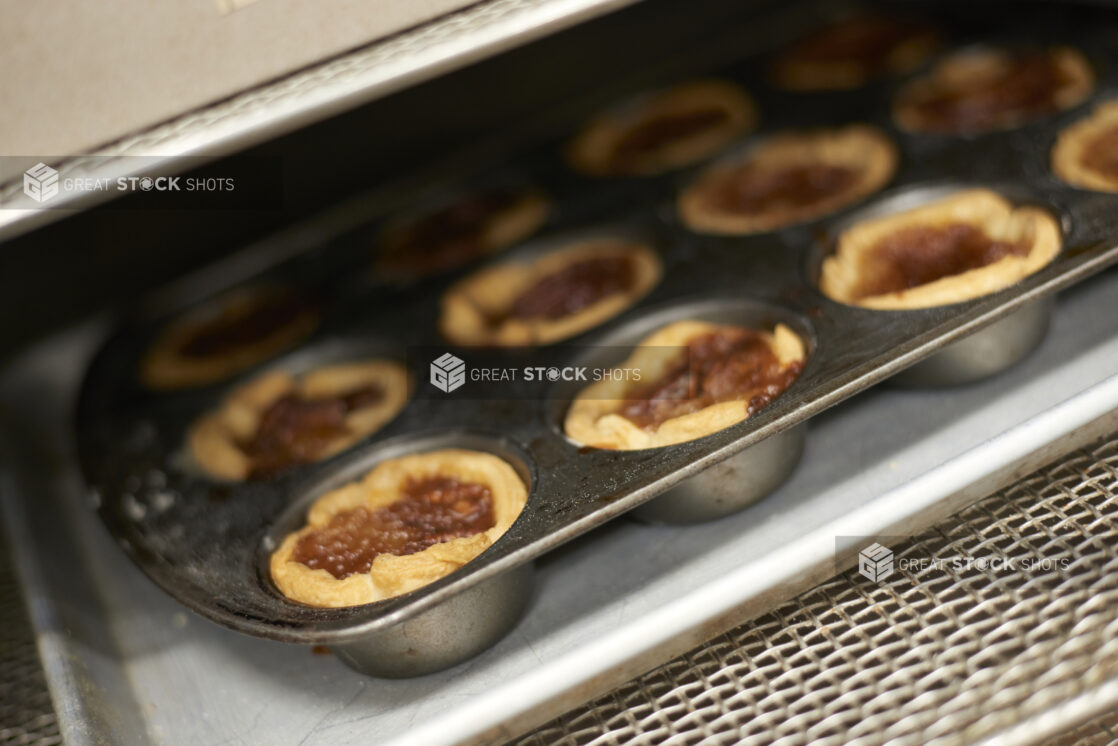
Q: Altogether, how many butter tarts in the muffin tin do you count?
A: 12